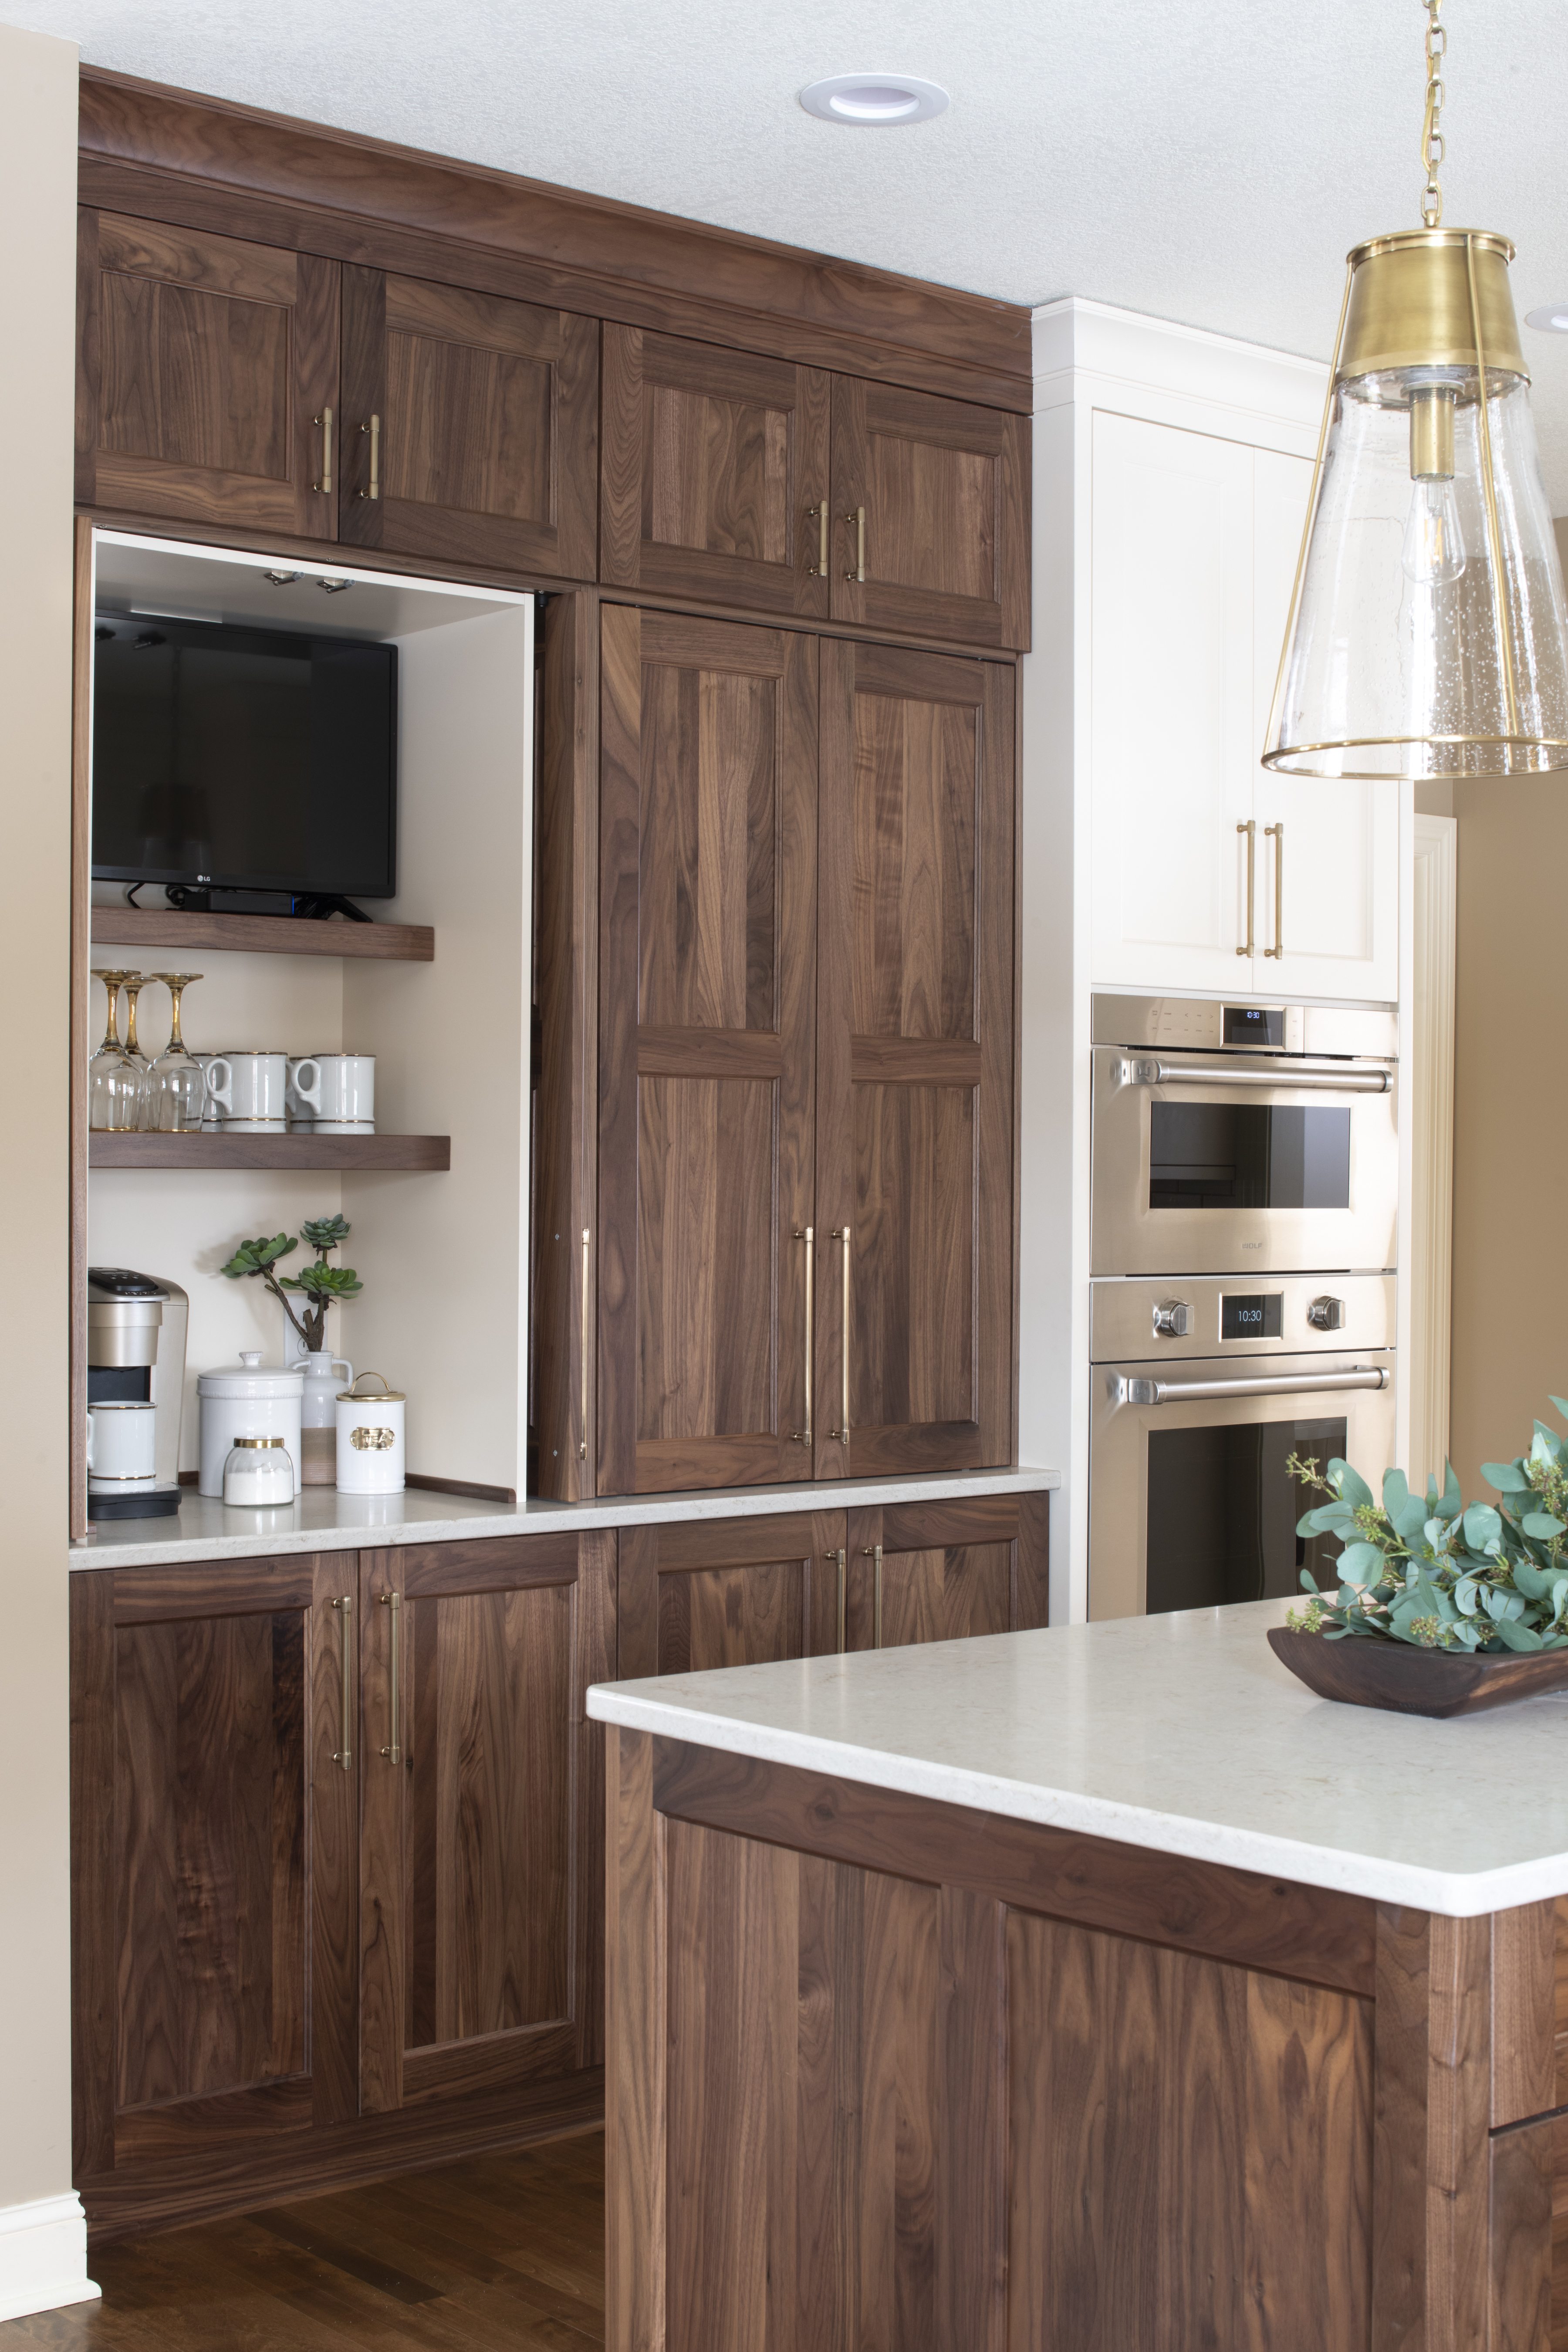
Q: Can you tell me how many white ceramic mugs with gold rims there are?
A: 5